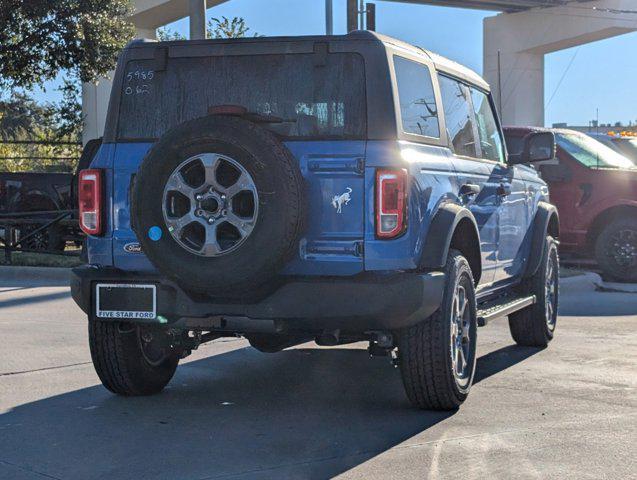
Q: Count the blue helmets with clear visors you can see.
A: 0